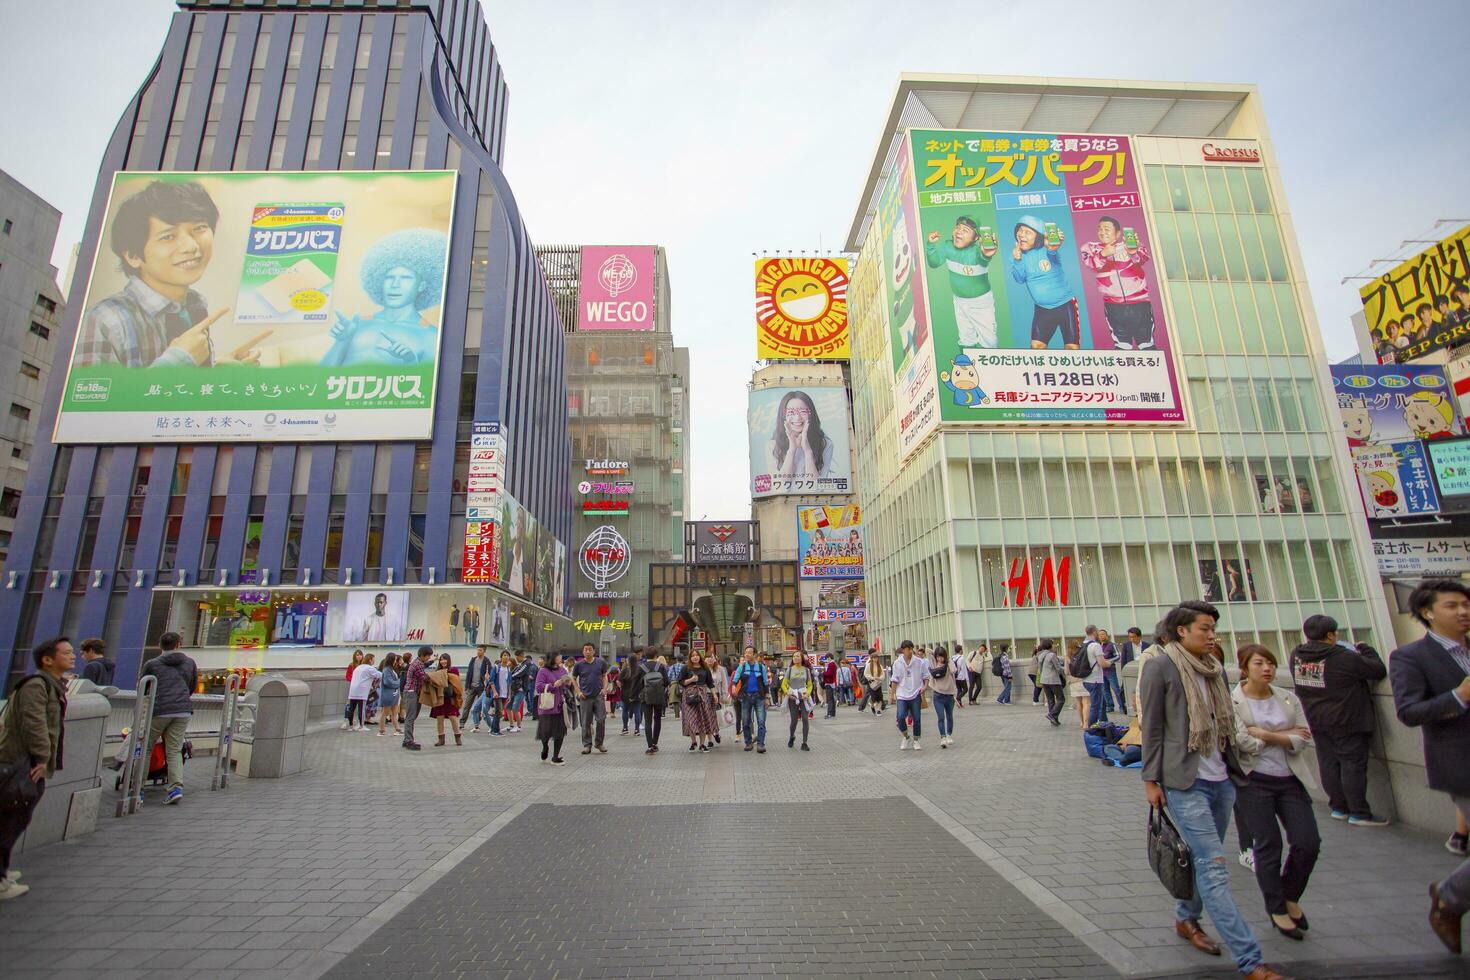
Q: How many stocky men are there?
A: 3